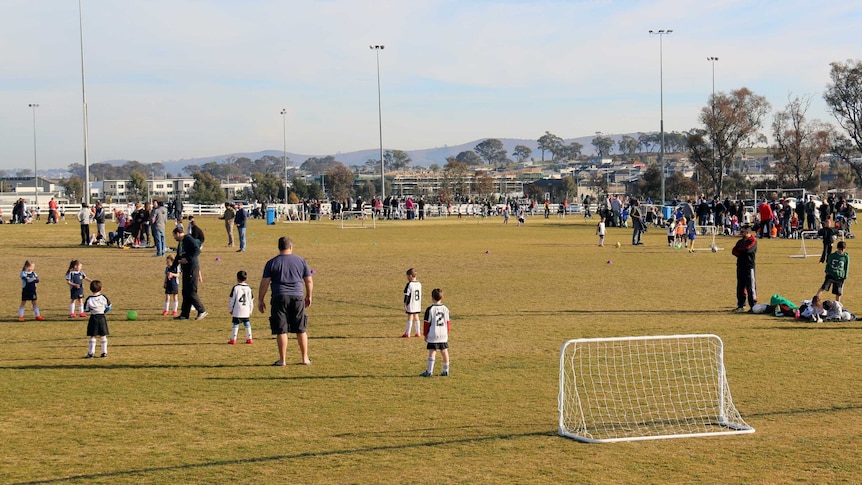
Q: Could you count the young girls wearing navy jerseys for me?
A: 3